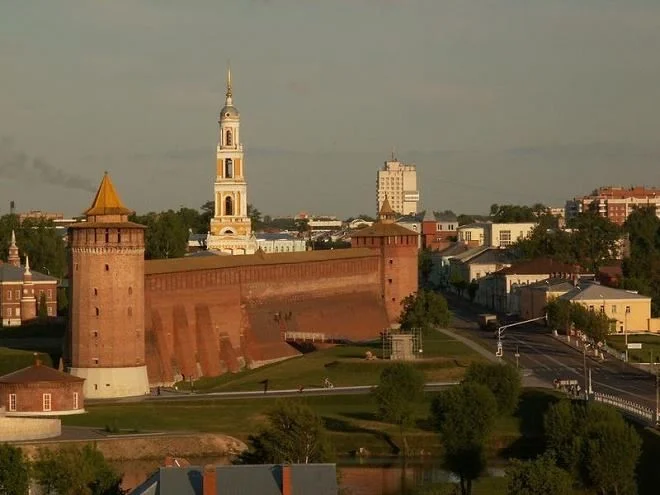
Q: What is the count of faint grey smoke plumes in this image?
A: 1